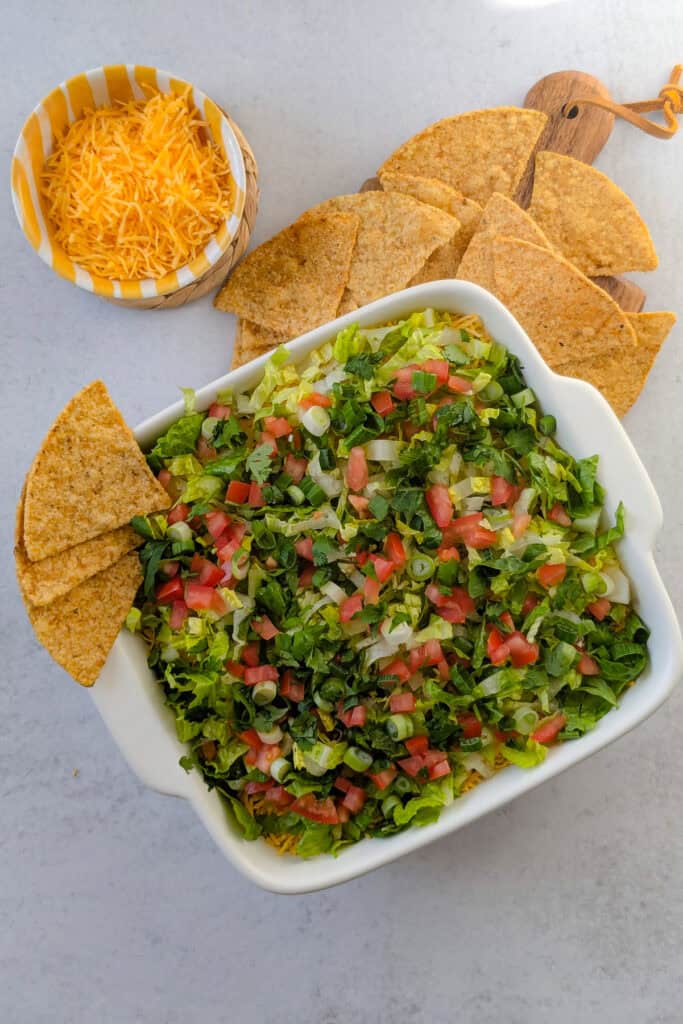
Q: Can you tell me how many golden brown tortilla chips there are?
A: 12